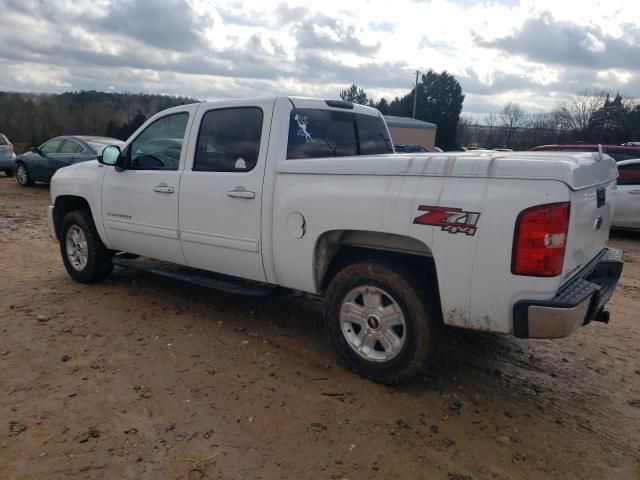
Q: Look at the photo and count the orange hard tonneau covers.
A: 0